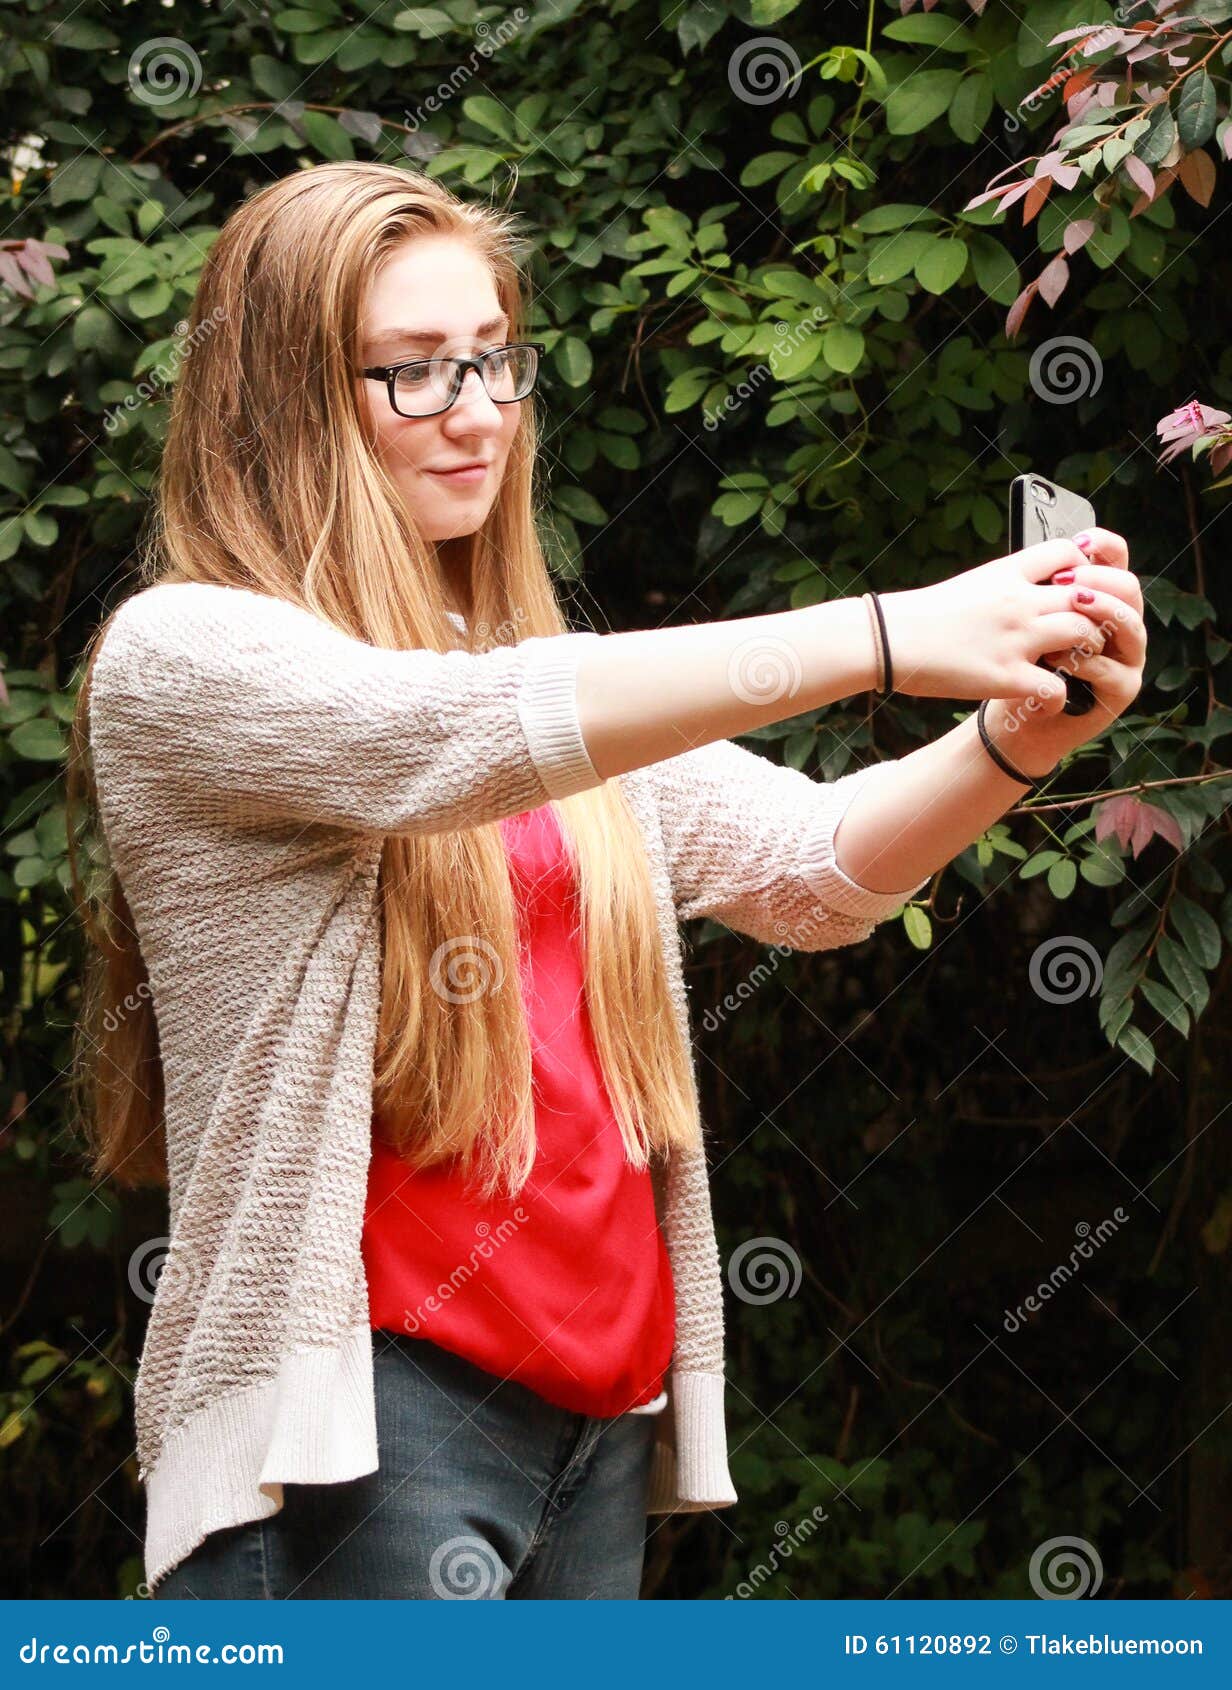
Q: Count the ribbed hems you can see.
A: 4